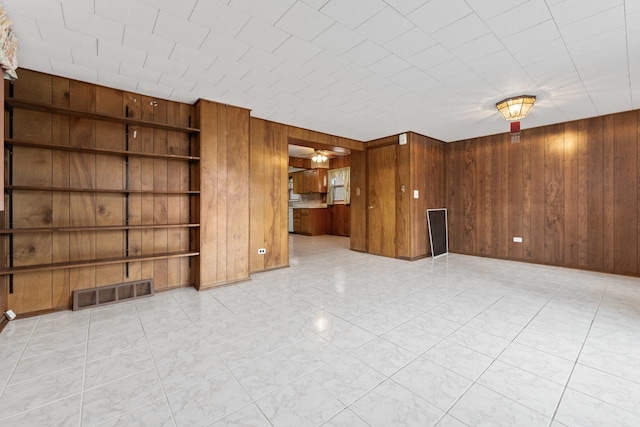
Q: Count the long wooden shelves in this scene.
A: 5